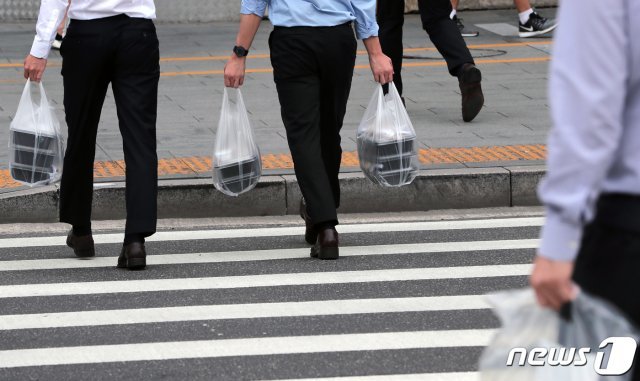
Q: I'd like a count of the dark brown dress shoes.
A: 5